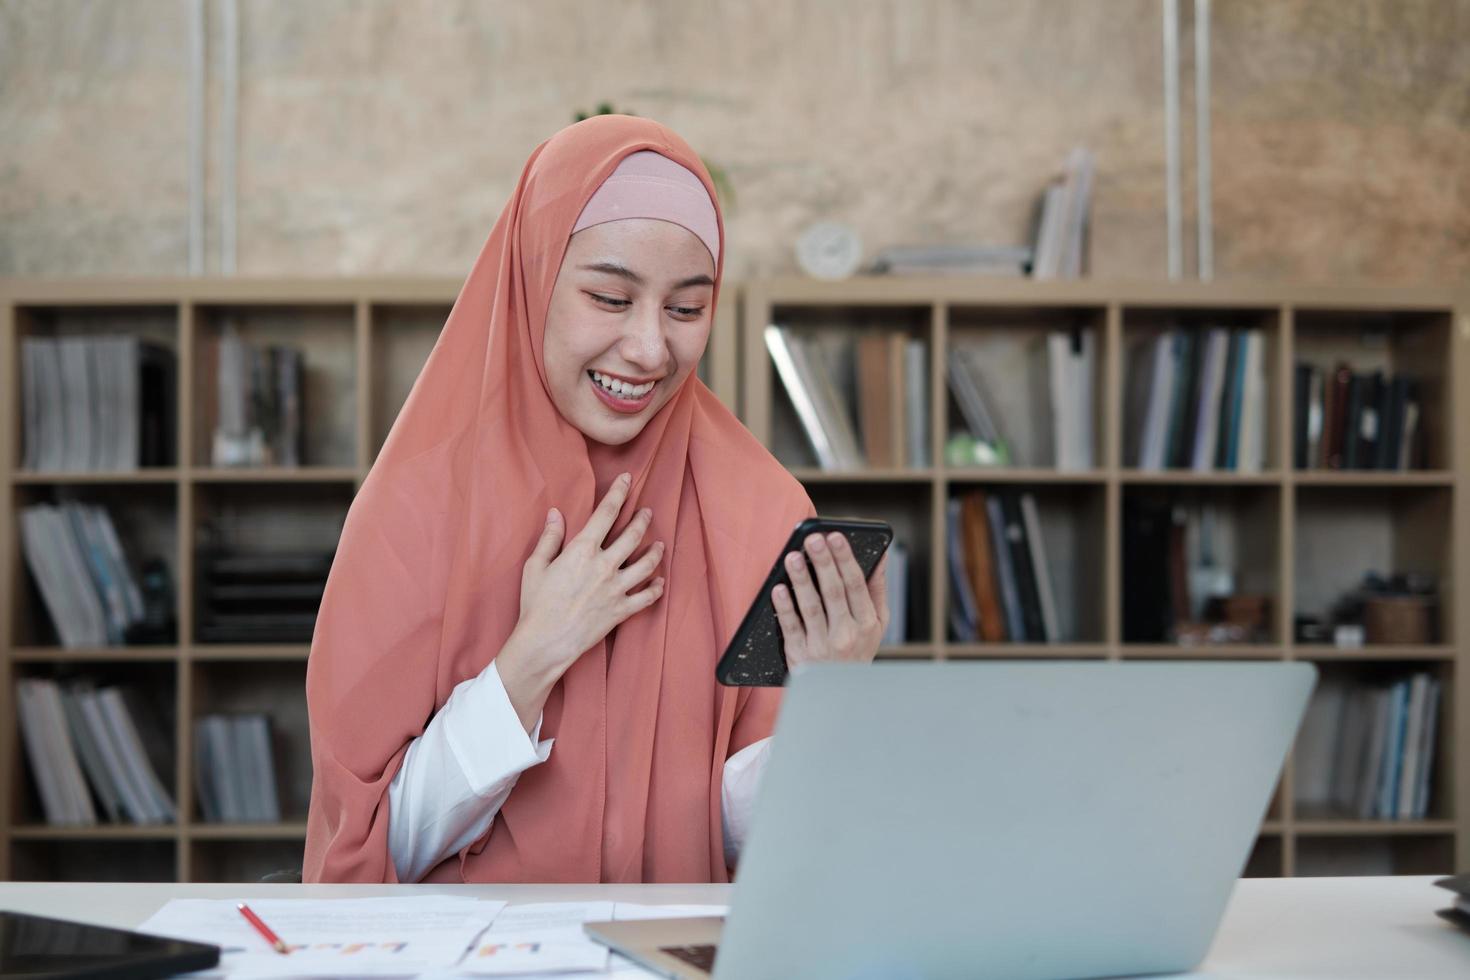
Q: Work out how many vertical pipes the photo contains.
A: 4